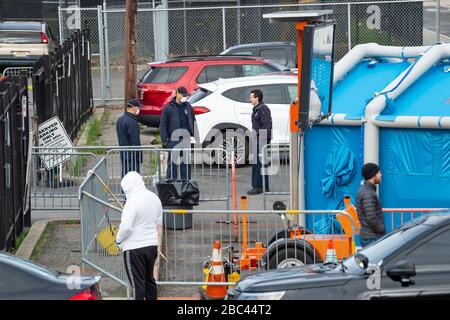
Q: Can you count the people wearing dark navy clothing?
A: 3